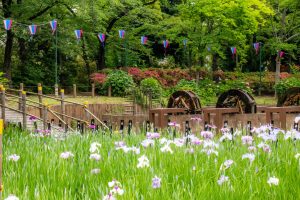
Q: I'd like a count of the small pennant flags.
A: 13